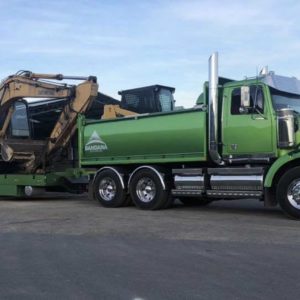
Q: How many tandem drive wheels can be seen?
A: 2